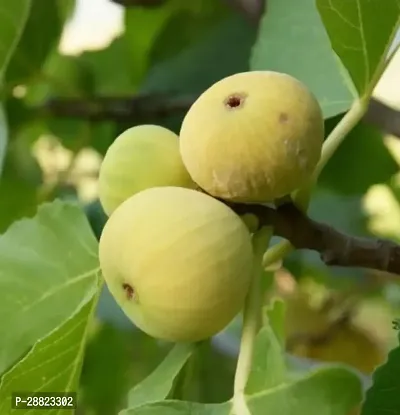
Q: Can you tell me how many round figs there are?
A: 3